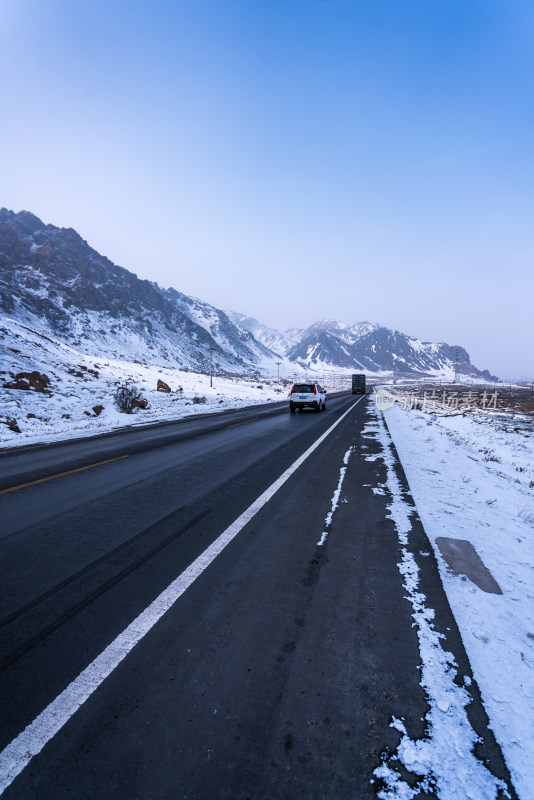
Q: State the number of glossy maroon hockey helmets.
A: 0